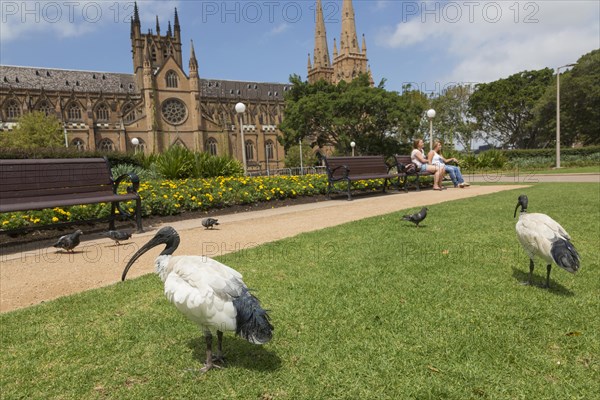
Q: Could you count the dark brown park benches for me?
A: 3